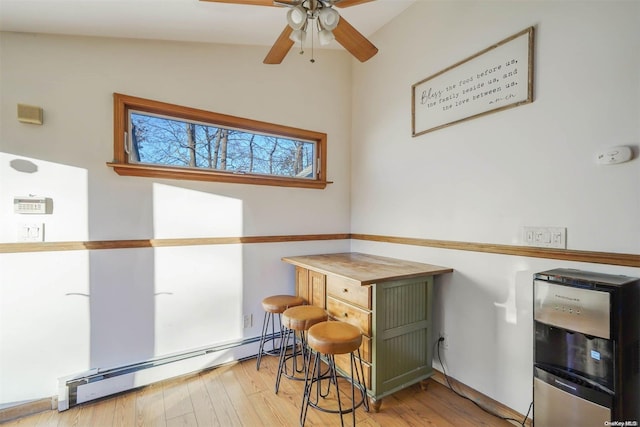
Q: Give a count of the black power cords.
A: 1